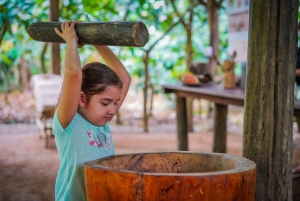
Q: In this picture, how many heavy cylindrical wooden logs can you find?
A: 1